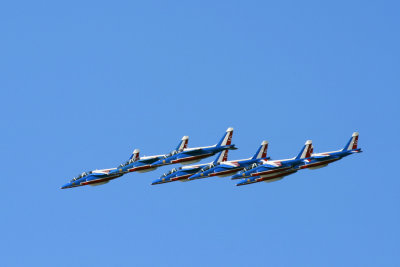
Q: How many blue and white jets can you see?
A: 8